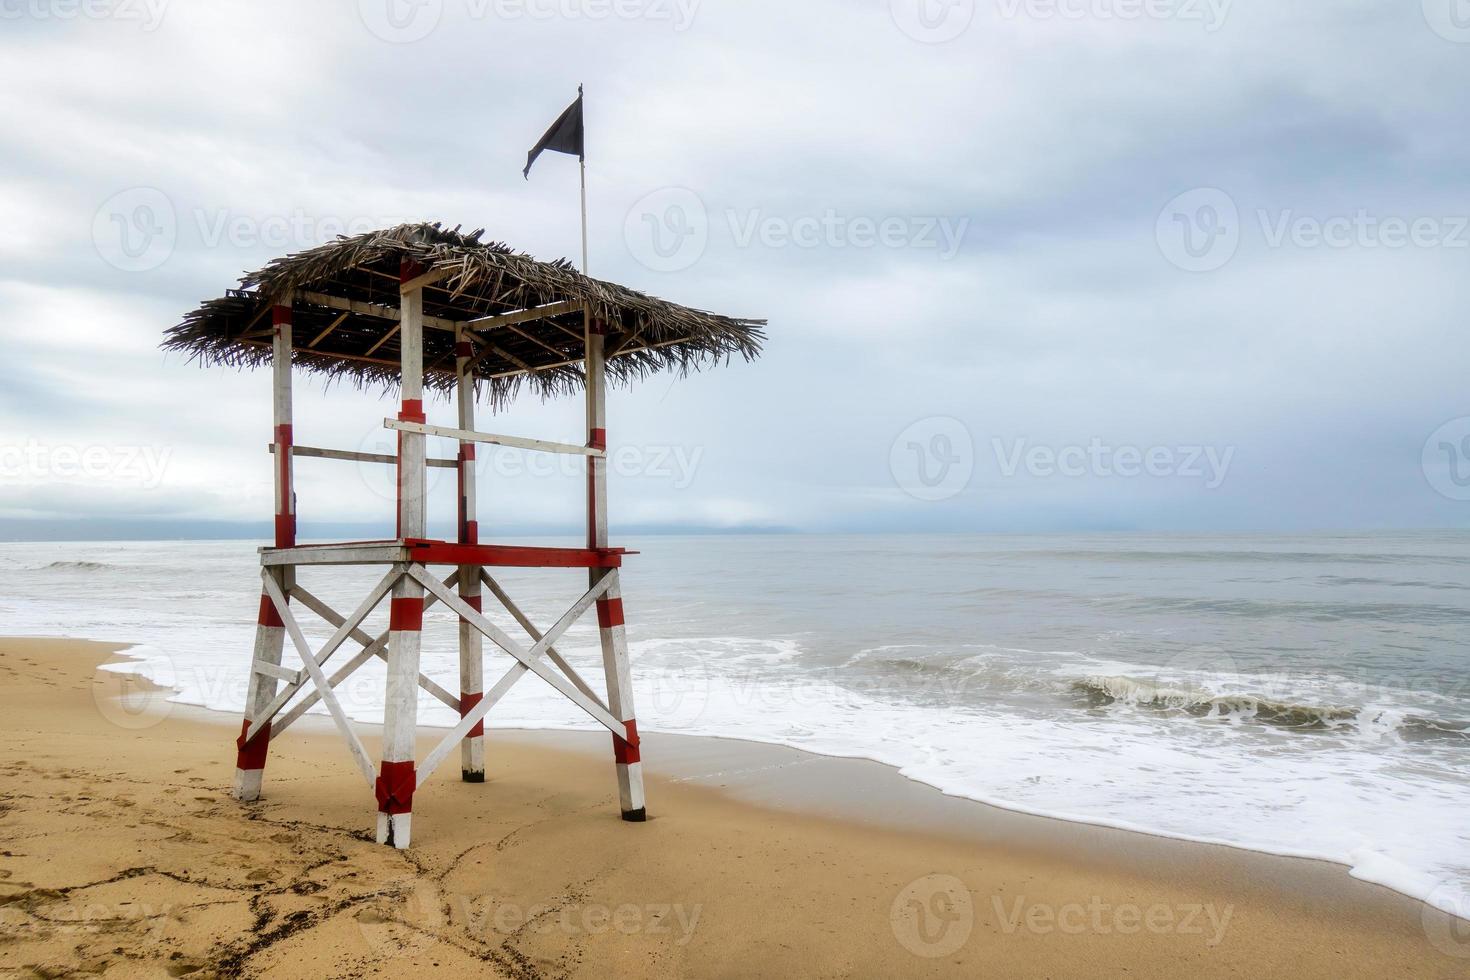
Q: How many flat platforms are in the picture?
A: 1